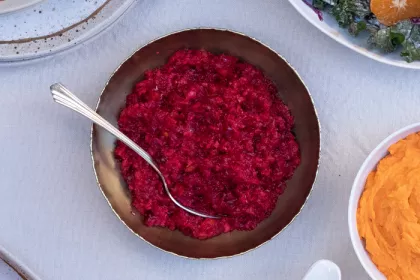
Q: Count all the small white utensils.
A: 1